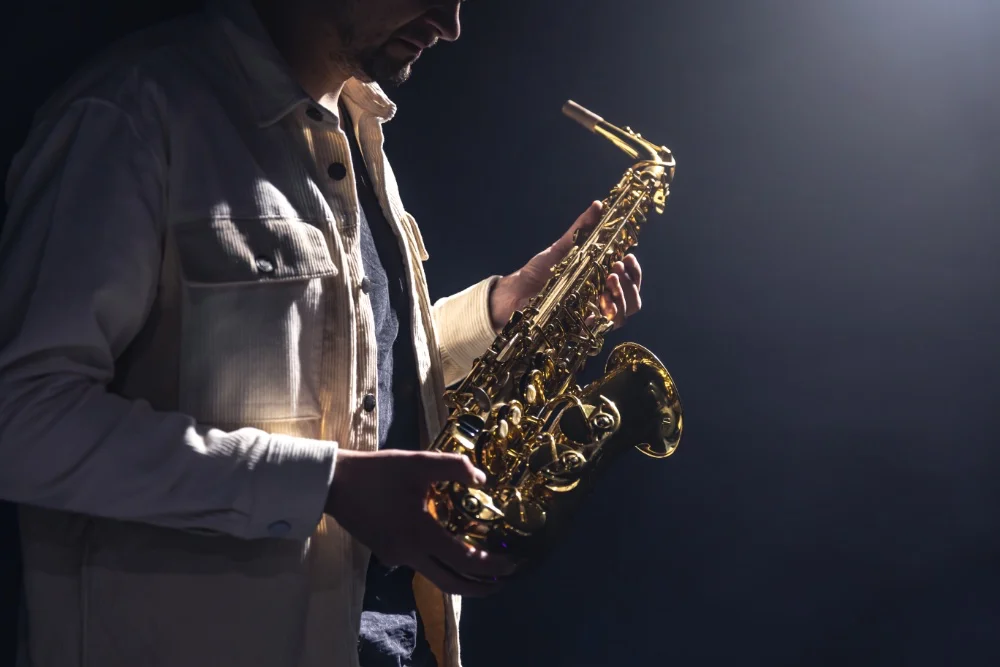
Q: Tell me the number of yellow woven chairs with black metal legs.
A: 0